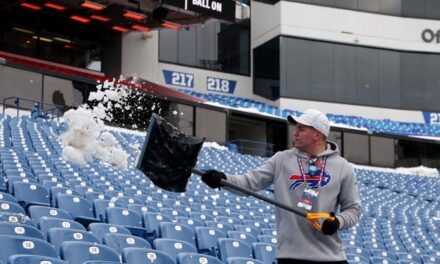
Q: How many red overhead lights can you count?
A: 9